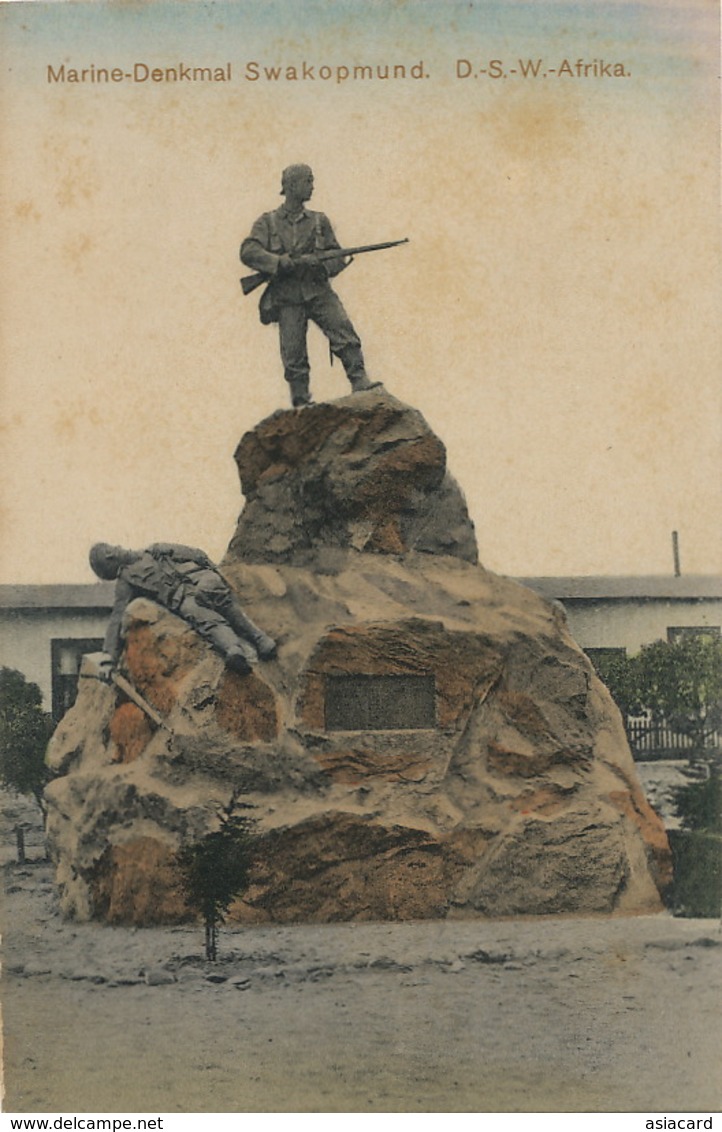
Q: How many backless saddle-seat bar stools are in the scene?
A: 0